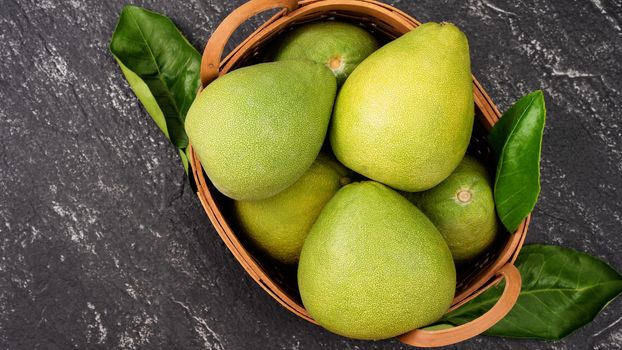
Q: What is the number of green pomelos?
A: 6